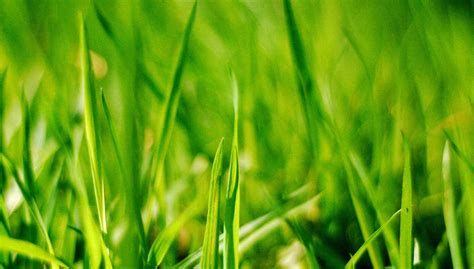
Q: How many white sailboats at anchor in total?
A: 0